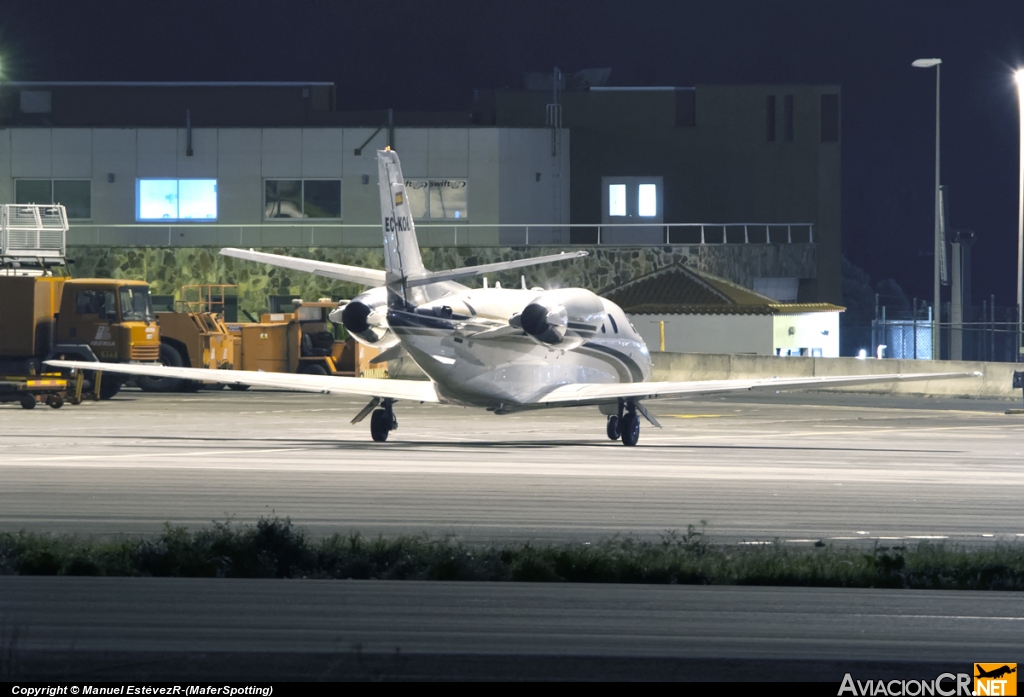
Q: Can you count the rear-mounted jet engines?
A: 2